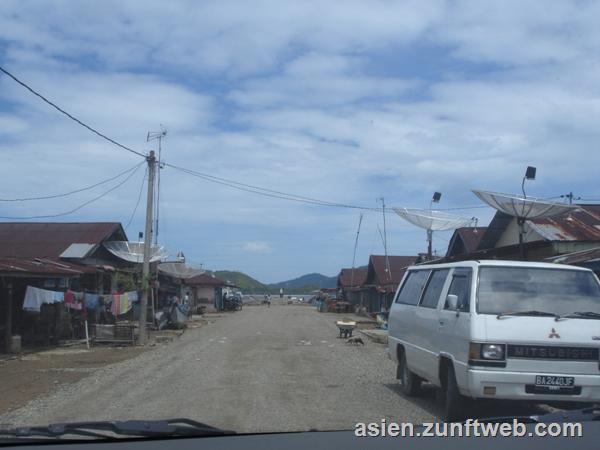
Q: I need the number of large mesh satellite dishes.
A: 4